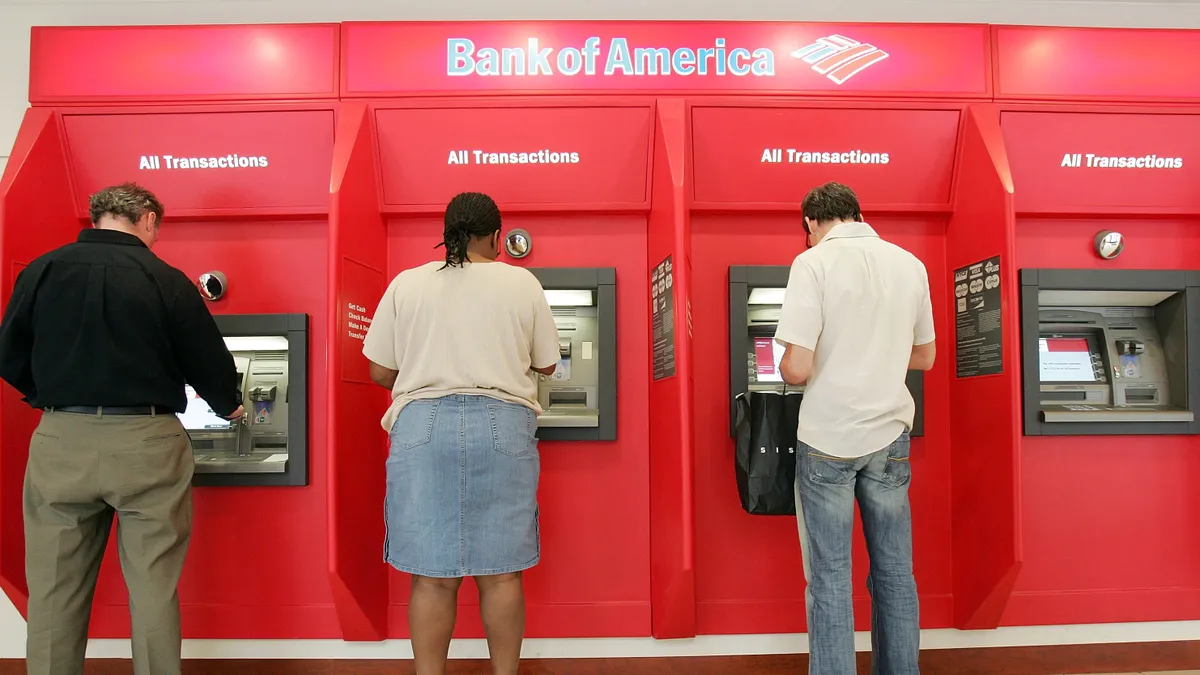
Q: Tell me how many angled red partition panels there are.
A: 4